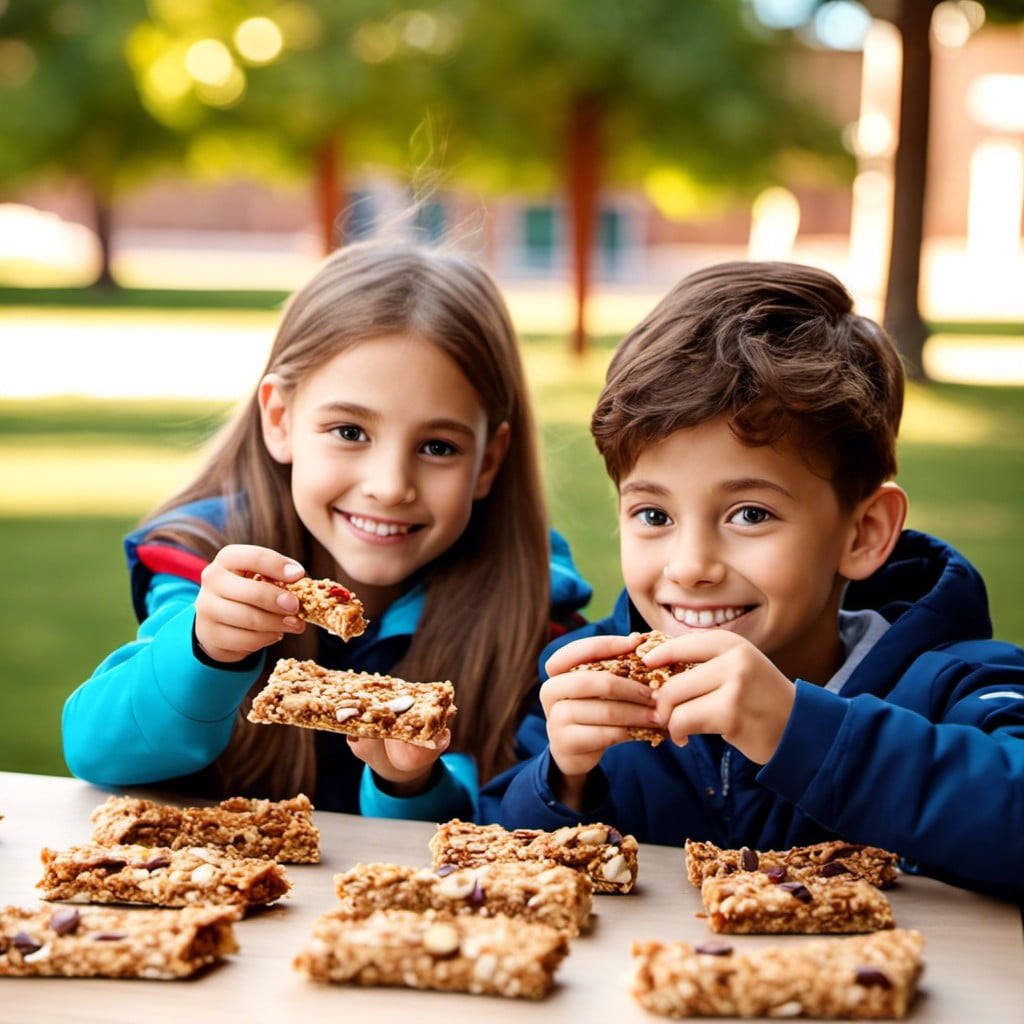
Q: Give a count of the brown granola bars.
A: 12